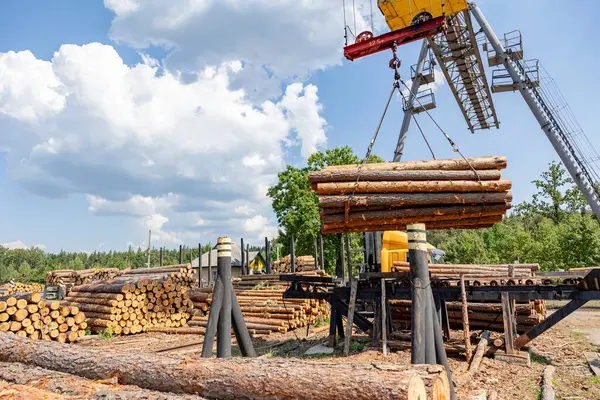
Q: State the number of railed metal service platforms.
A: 4